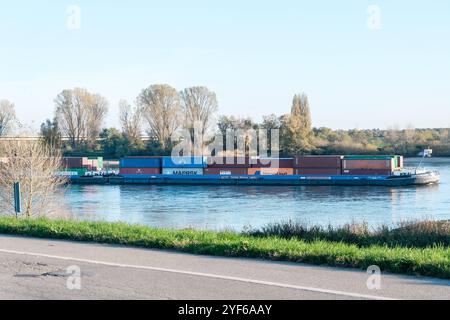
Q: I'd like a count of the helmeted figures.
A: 0